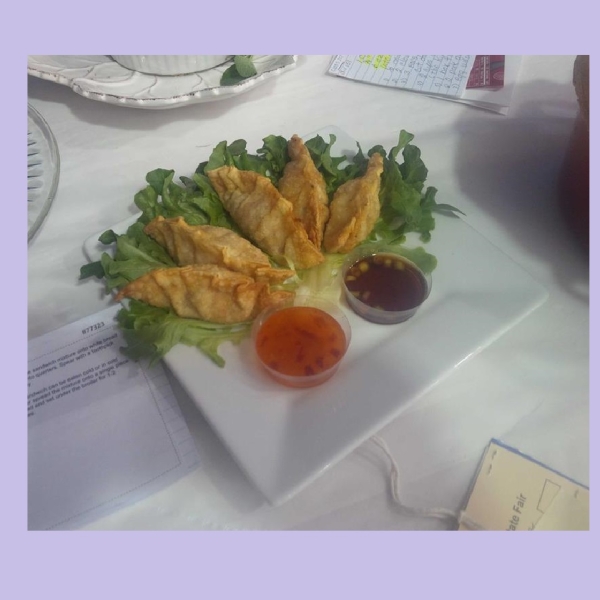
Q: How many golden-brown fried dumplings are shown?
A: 5